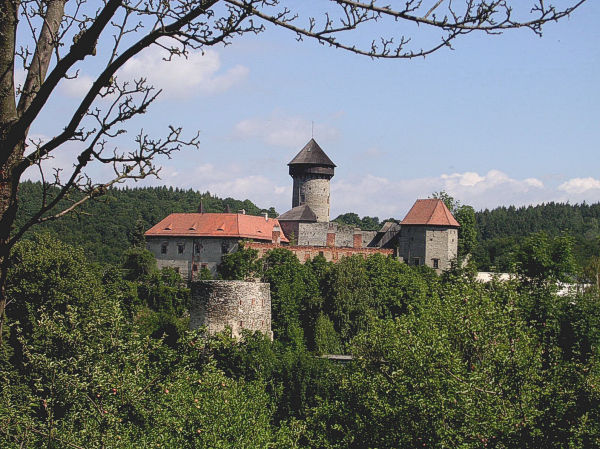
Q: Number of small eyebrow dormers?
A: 4